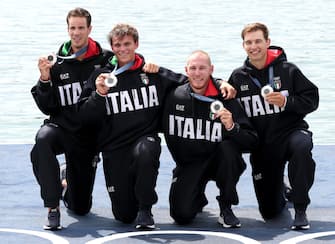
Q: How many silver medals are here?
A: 4